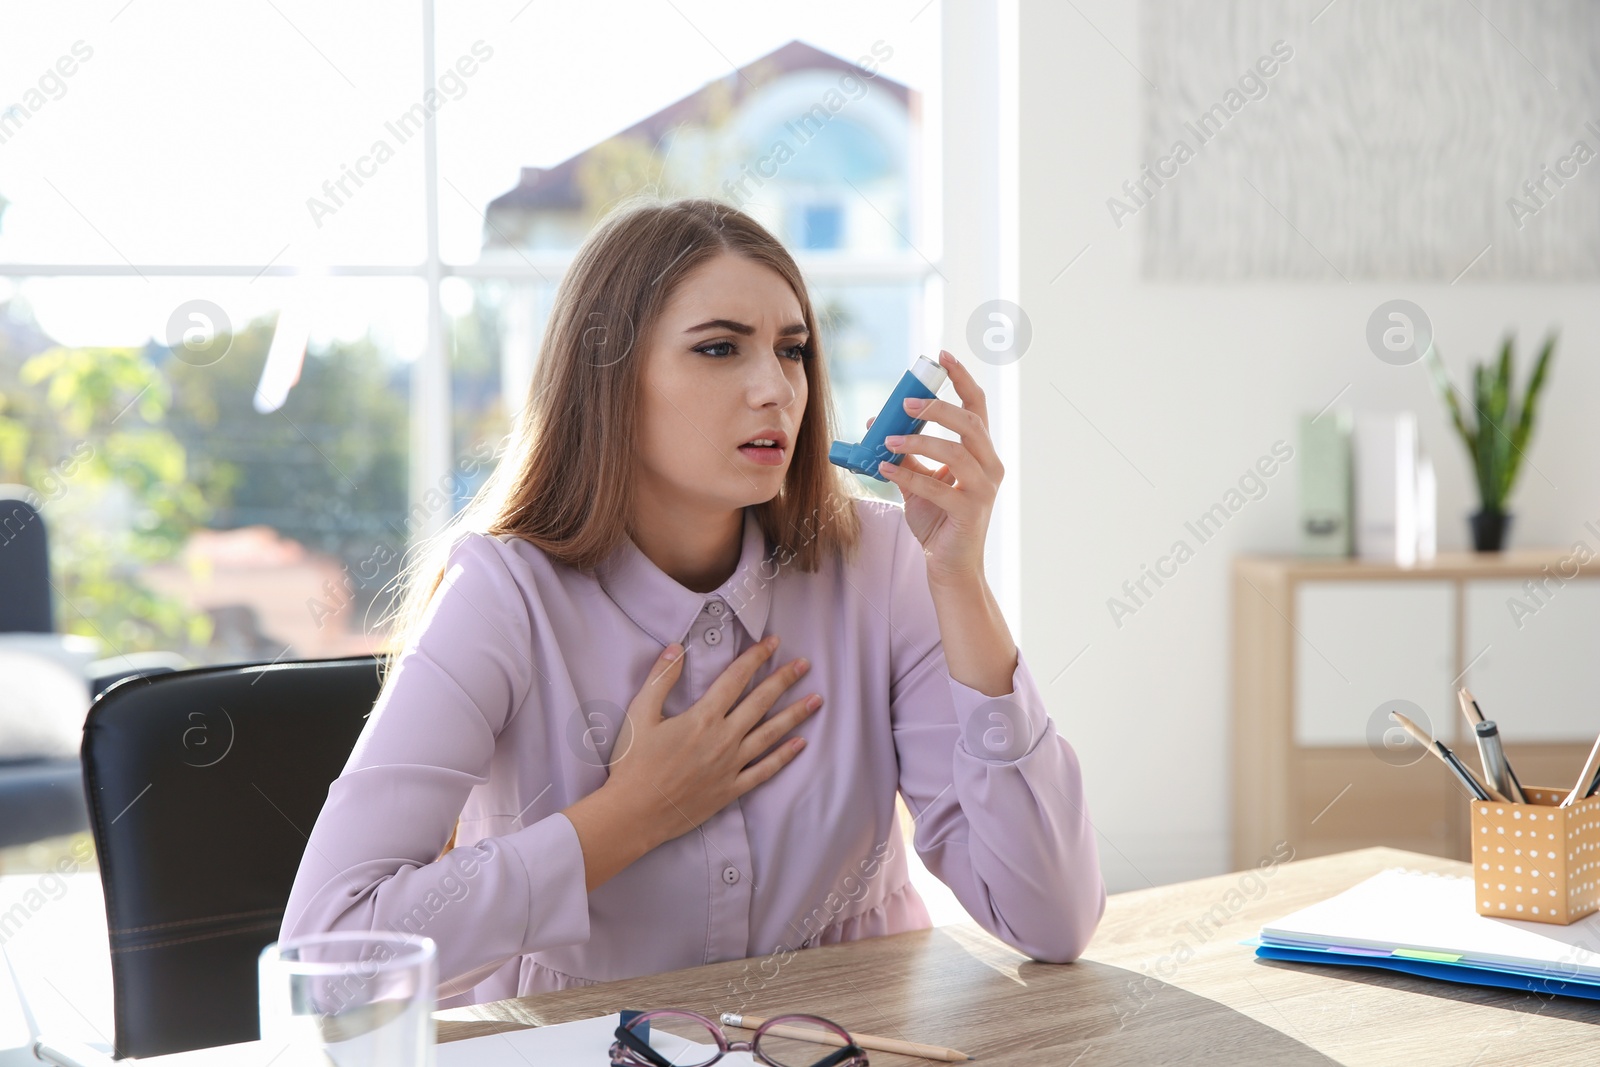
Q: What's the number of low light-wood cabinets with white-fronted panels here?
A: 1